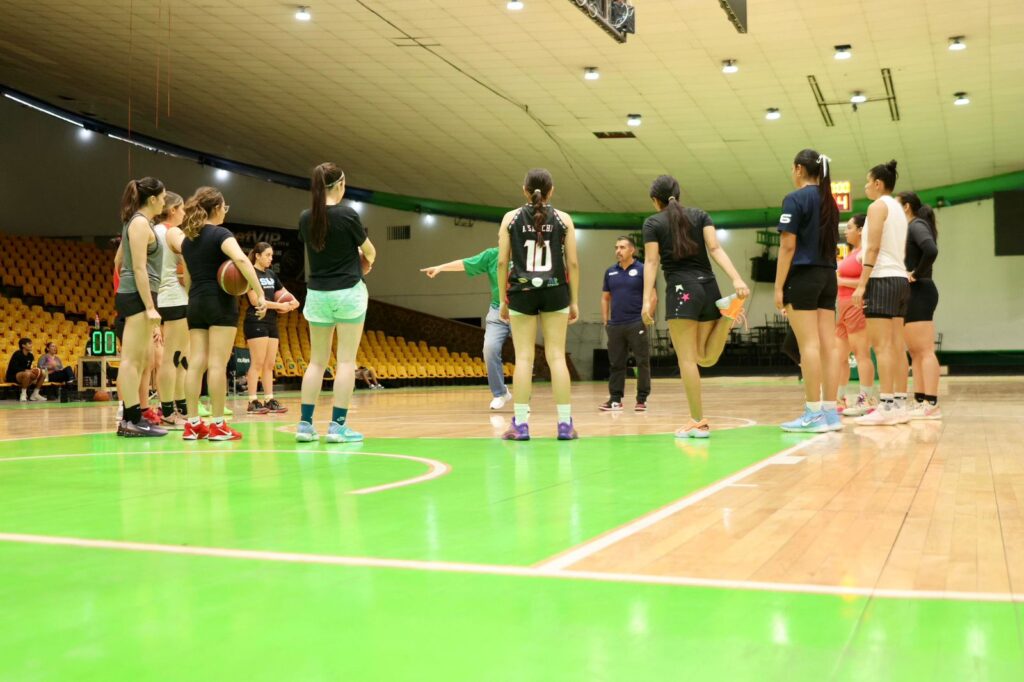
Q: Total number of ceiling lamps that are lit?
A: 10